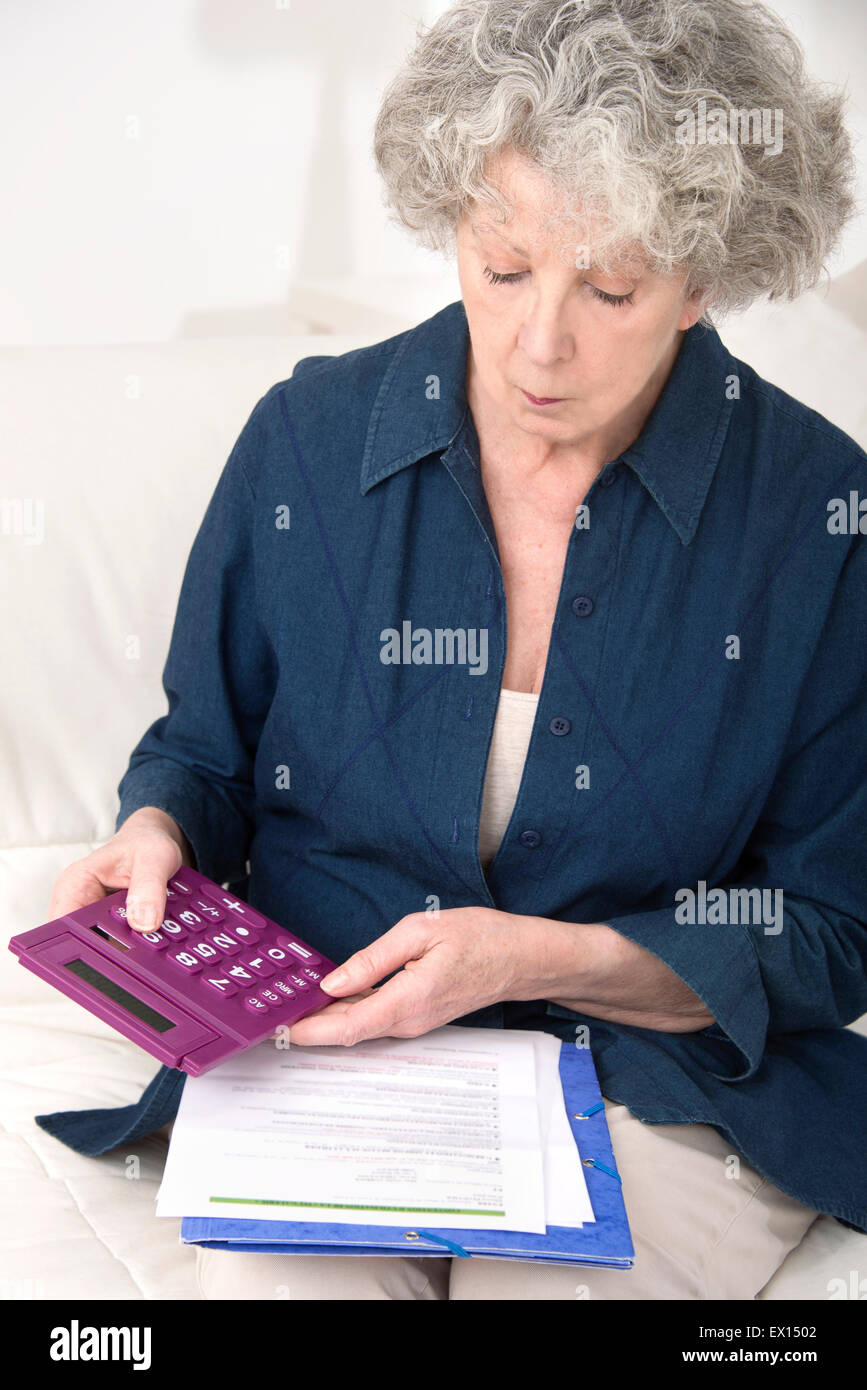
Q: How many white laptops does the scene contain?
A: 0